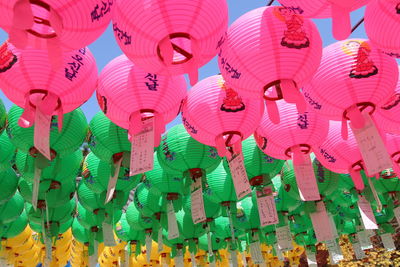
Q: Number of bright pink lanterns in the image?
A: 13